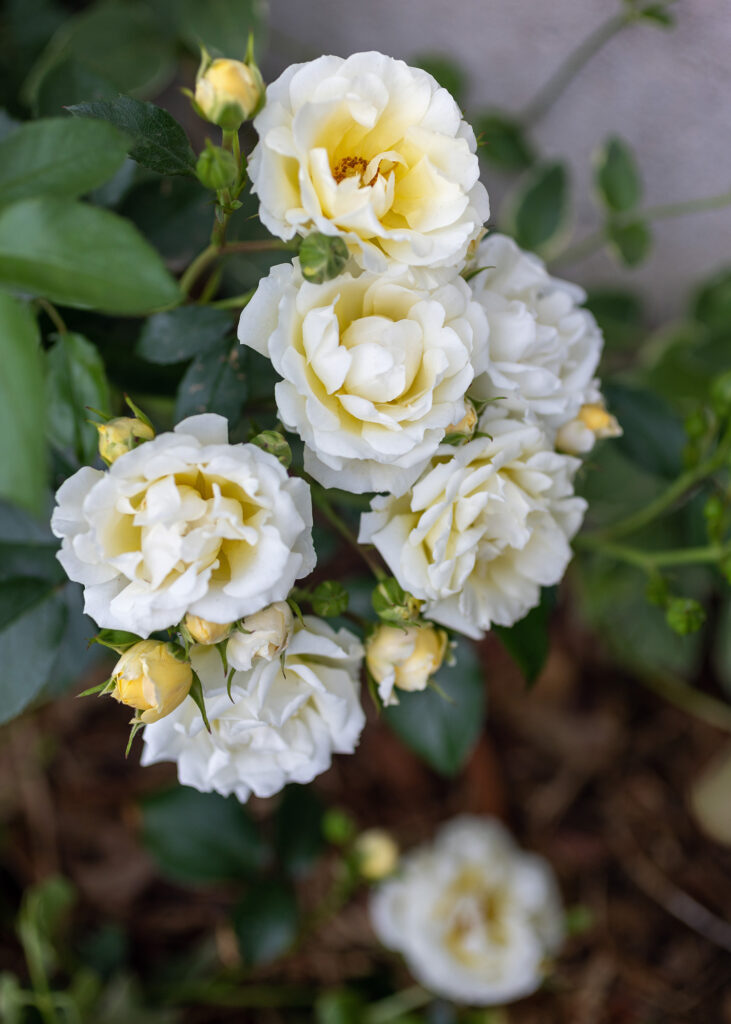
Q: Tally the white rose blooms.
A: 7